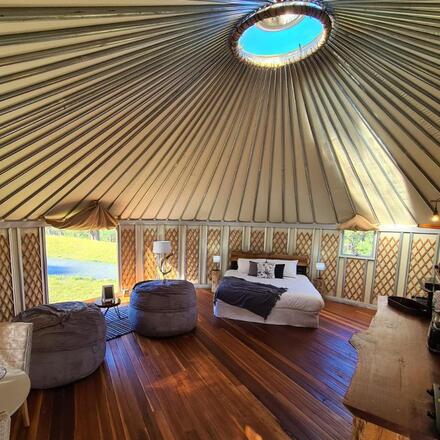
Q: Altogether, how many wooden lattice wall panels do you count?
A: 15